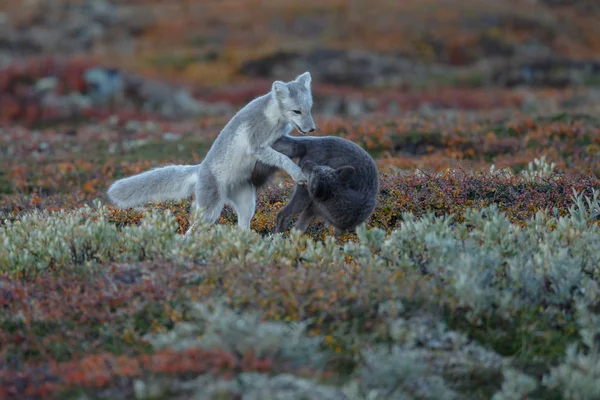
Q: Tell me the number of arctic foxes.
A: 2